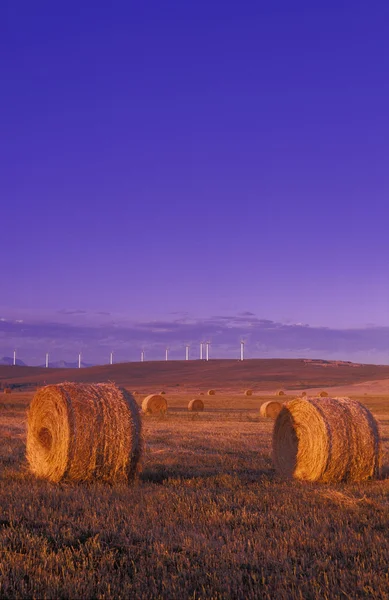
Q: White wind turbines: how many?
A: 10